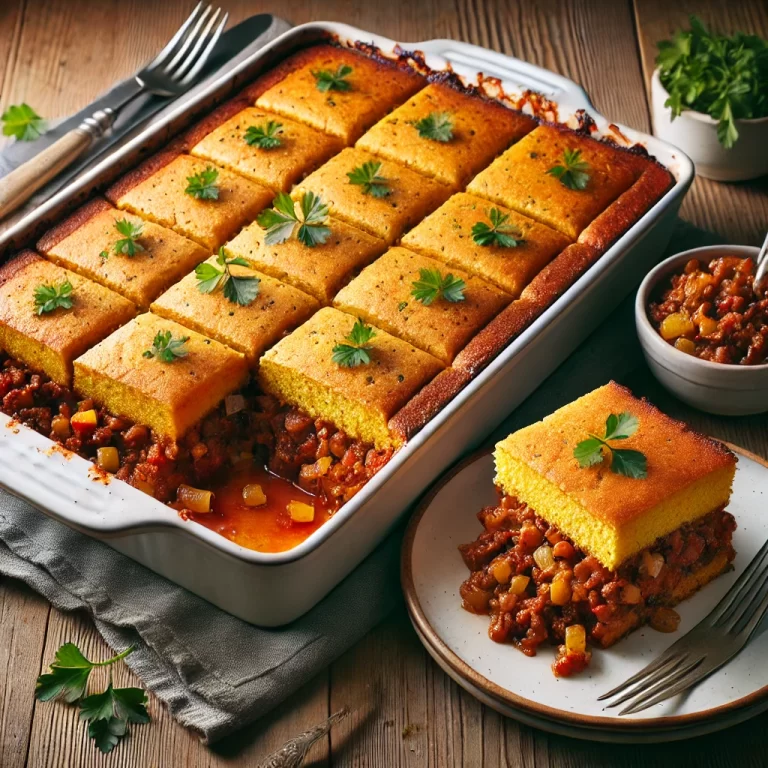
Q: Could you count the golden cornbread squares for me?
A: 15